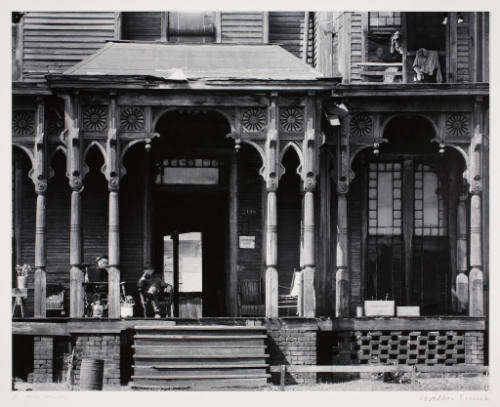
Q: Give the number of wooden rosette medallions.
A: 7